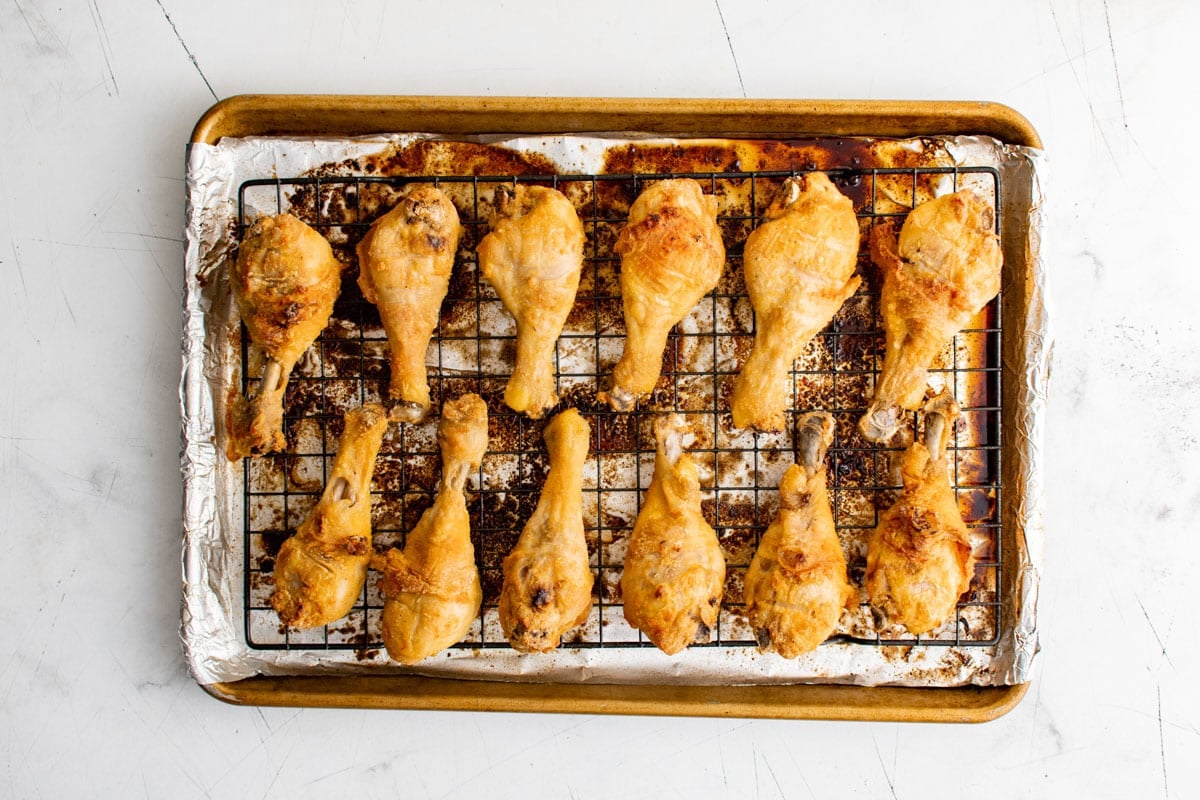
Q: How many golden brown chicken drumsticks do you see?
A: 12